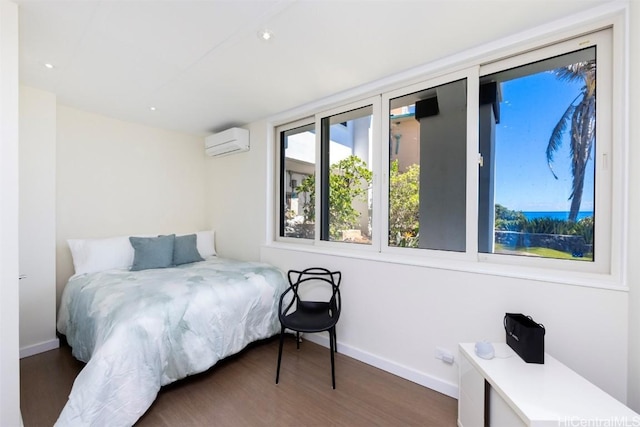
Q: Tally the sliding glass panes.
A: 4